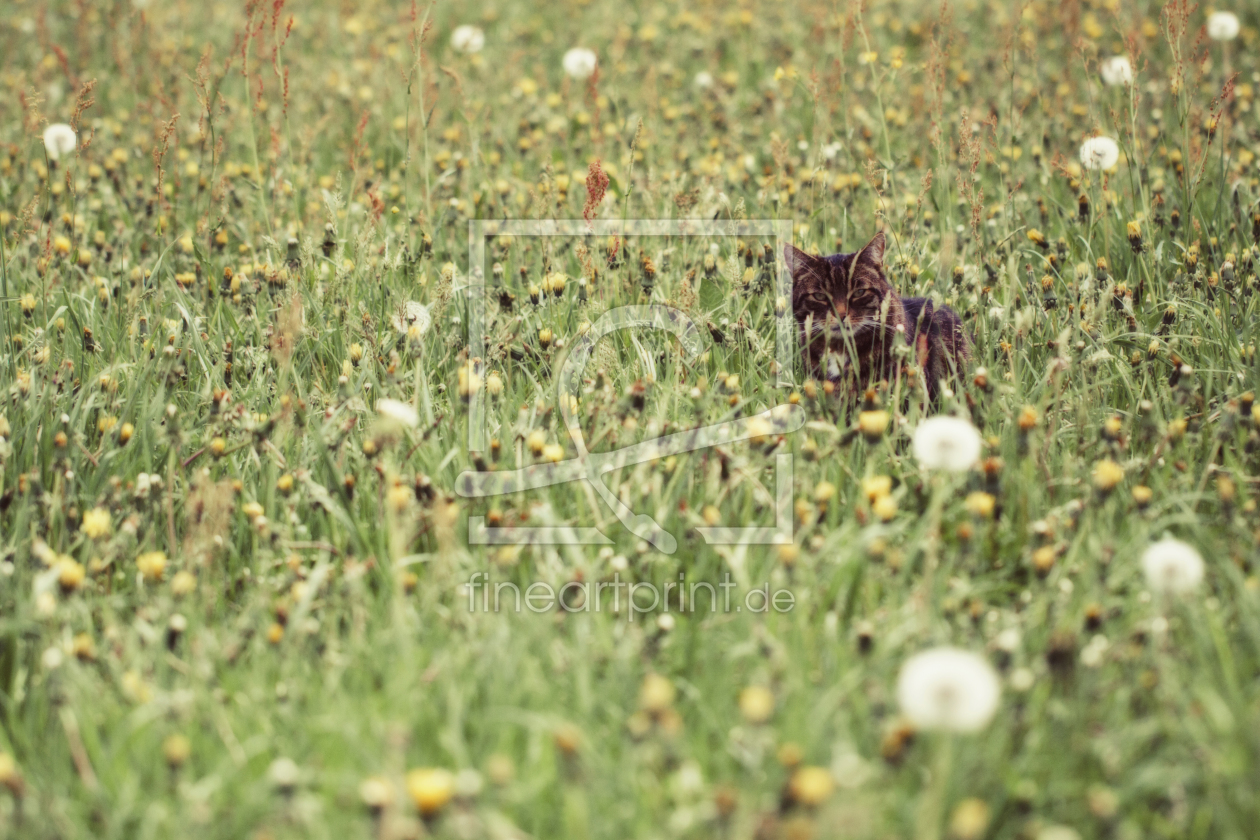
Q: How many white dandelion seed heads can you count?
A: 11